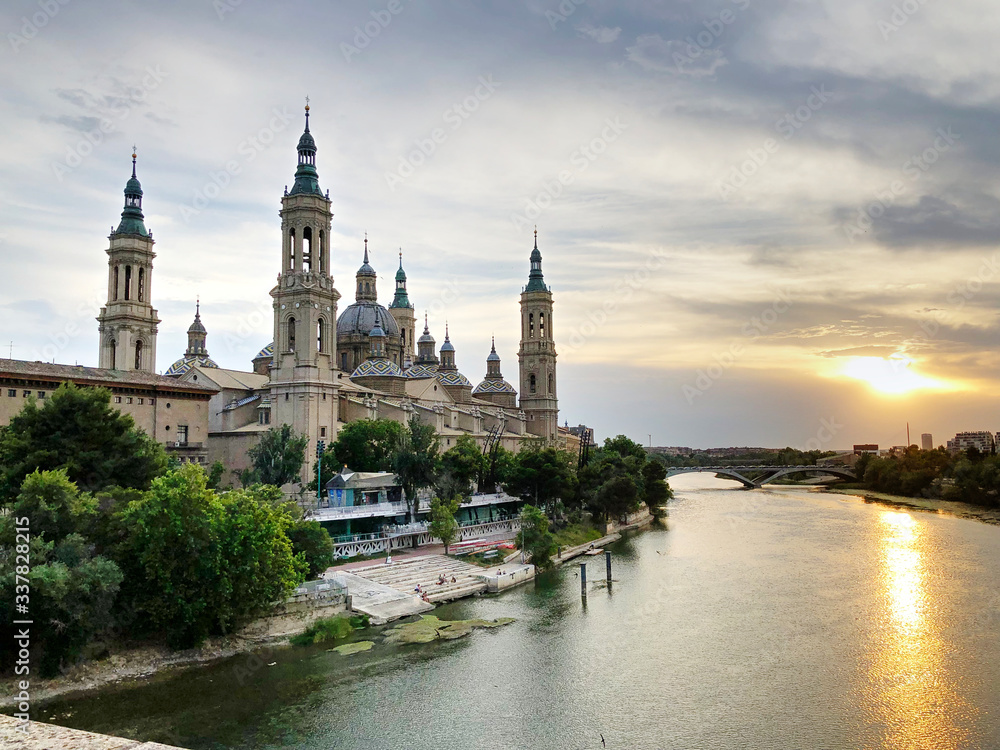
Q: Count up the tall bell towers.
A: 4